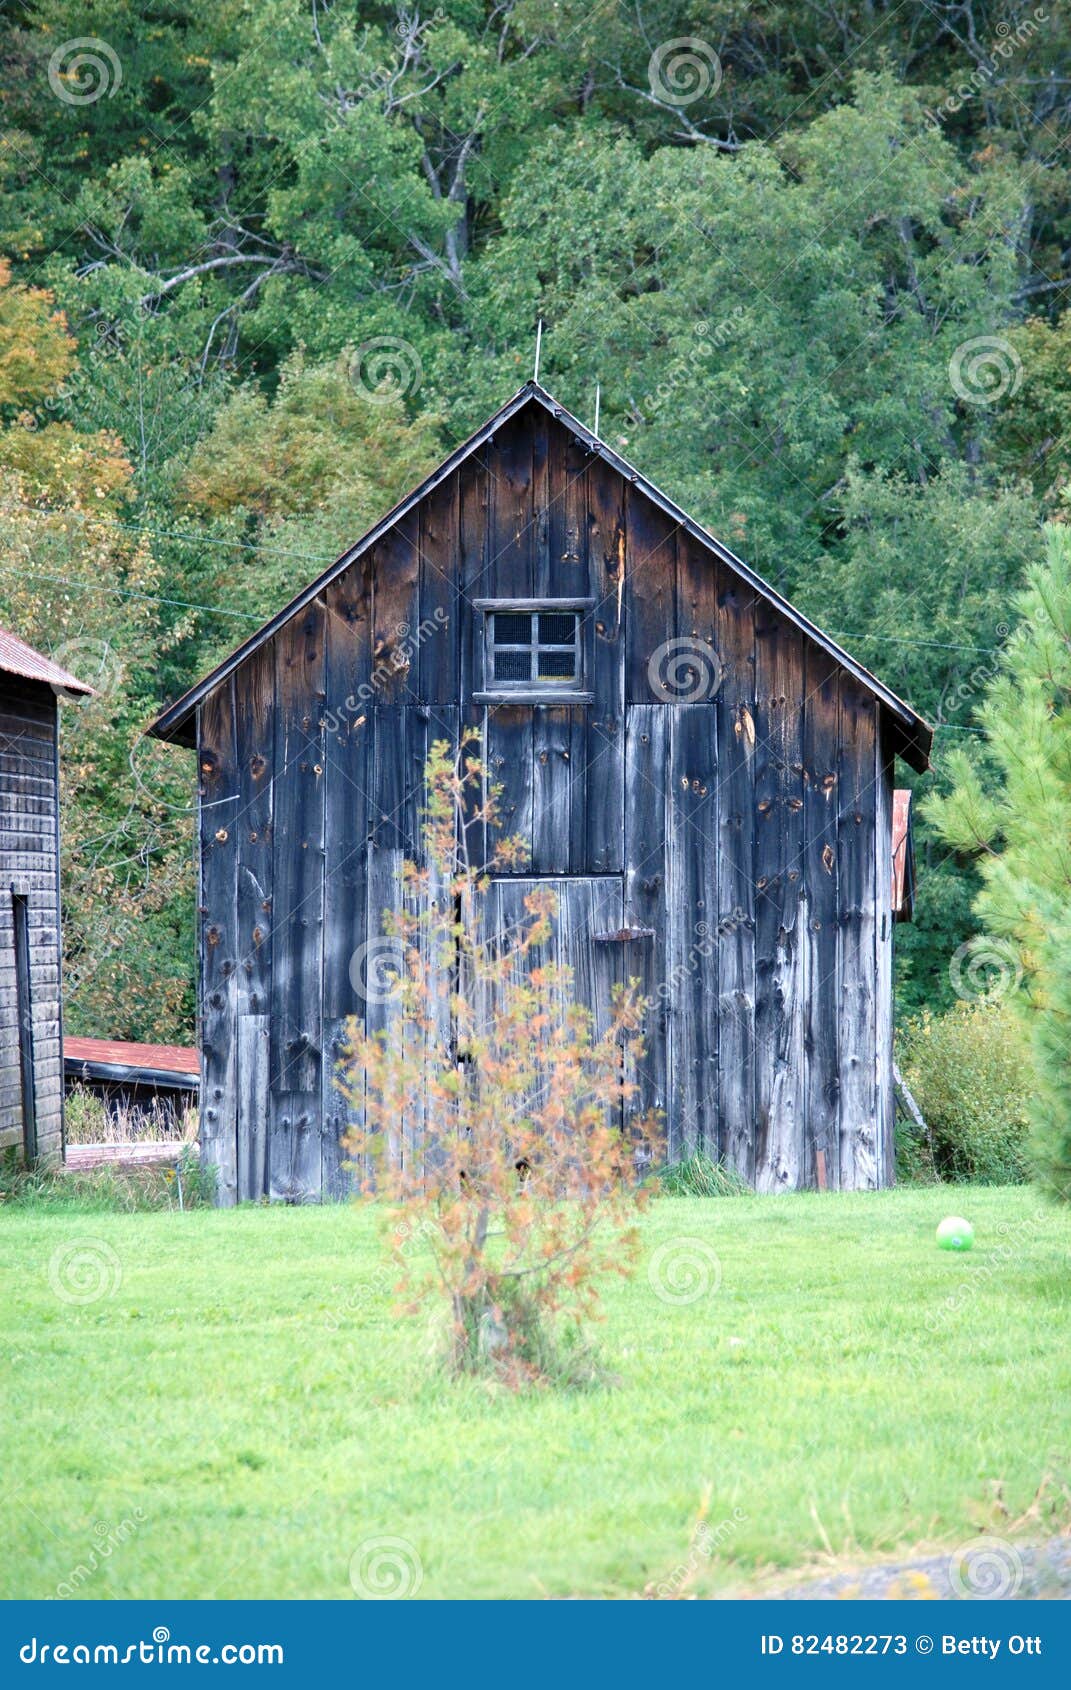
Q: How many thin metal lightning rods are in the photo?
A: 2